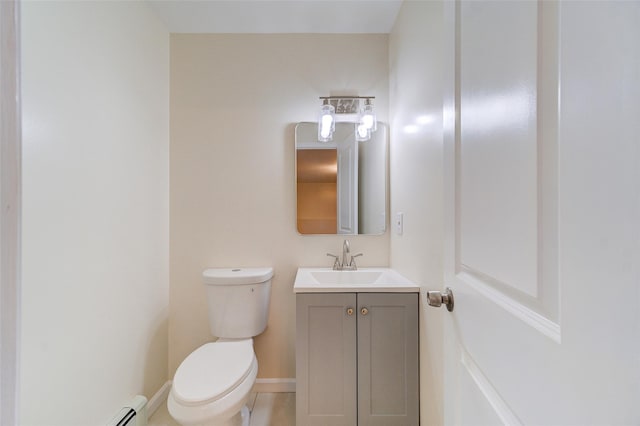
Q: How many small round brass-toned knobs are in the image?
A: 2